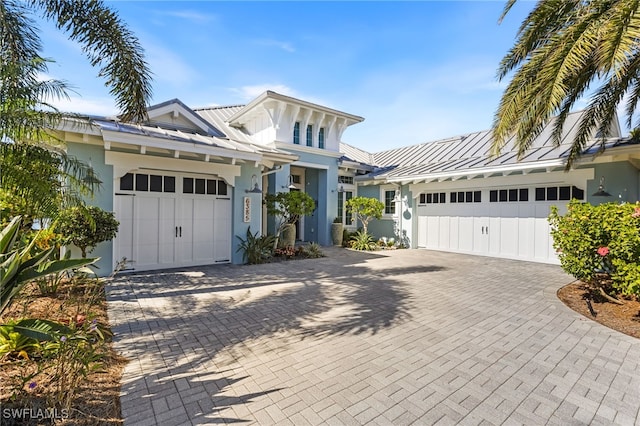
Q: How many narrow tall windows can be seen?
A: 3